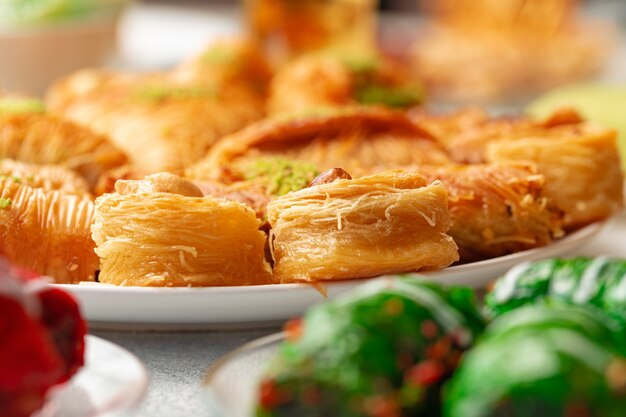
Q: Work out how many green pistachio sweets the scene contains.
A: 3